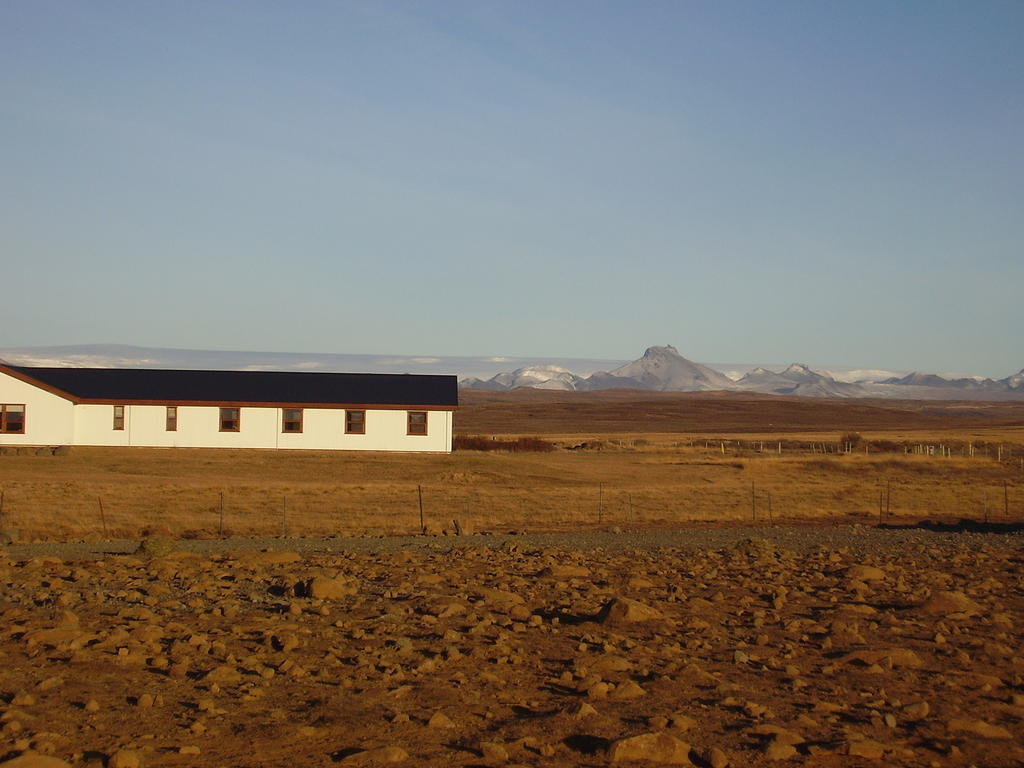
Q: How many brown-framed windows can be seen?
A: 7